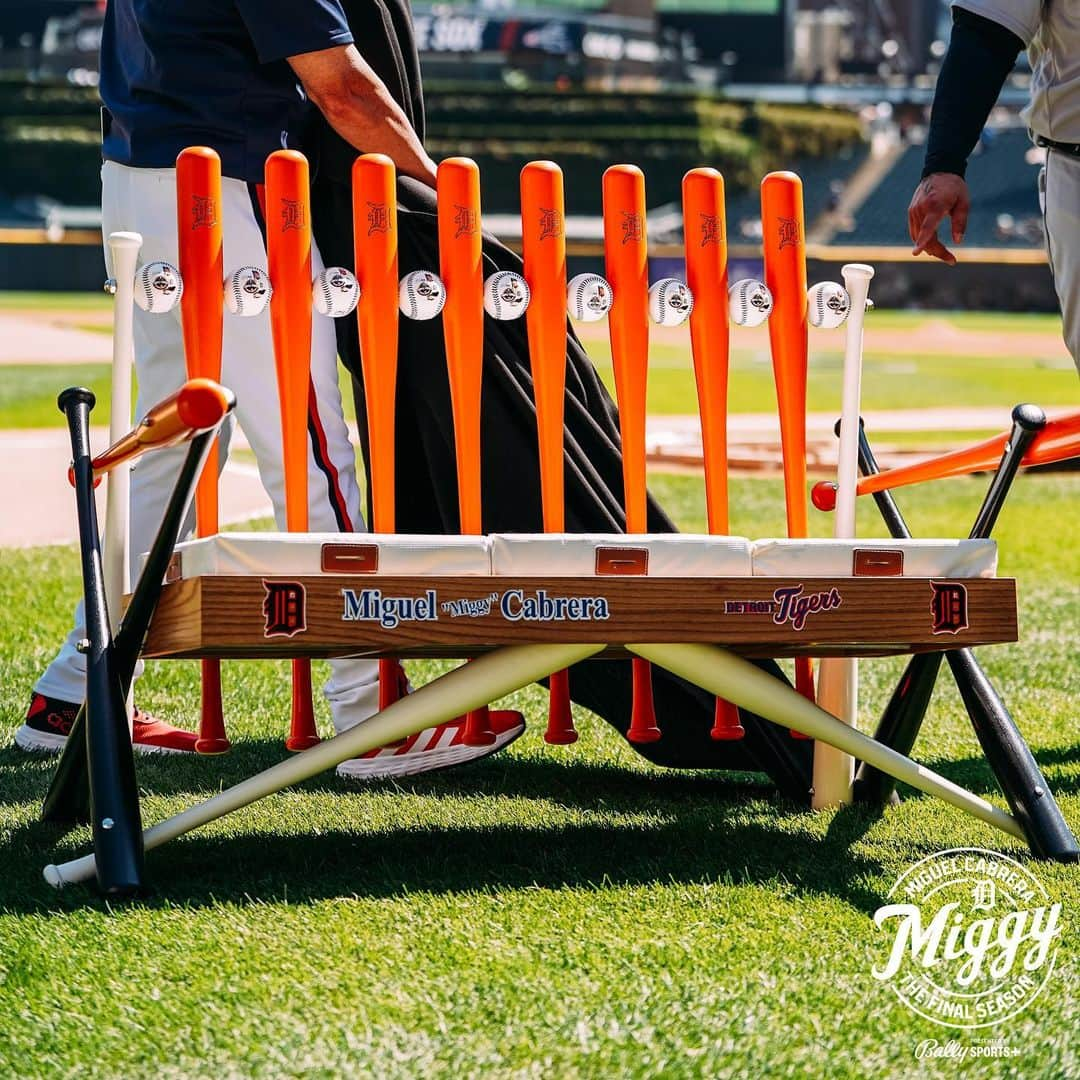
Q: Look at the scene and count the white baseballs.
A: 9